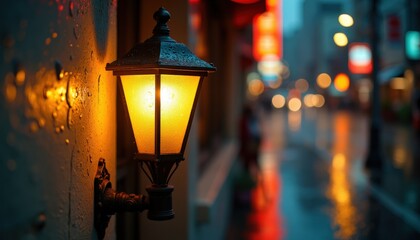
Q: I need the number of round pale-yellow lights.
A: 2